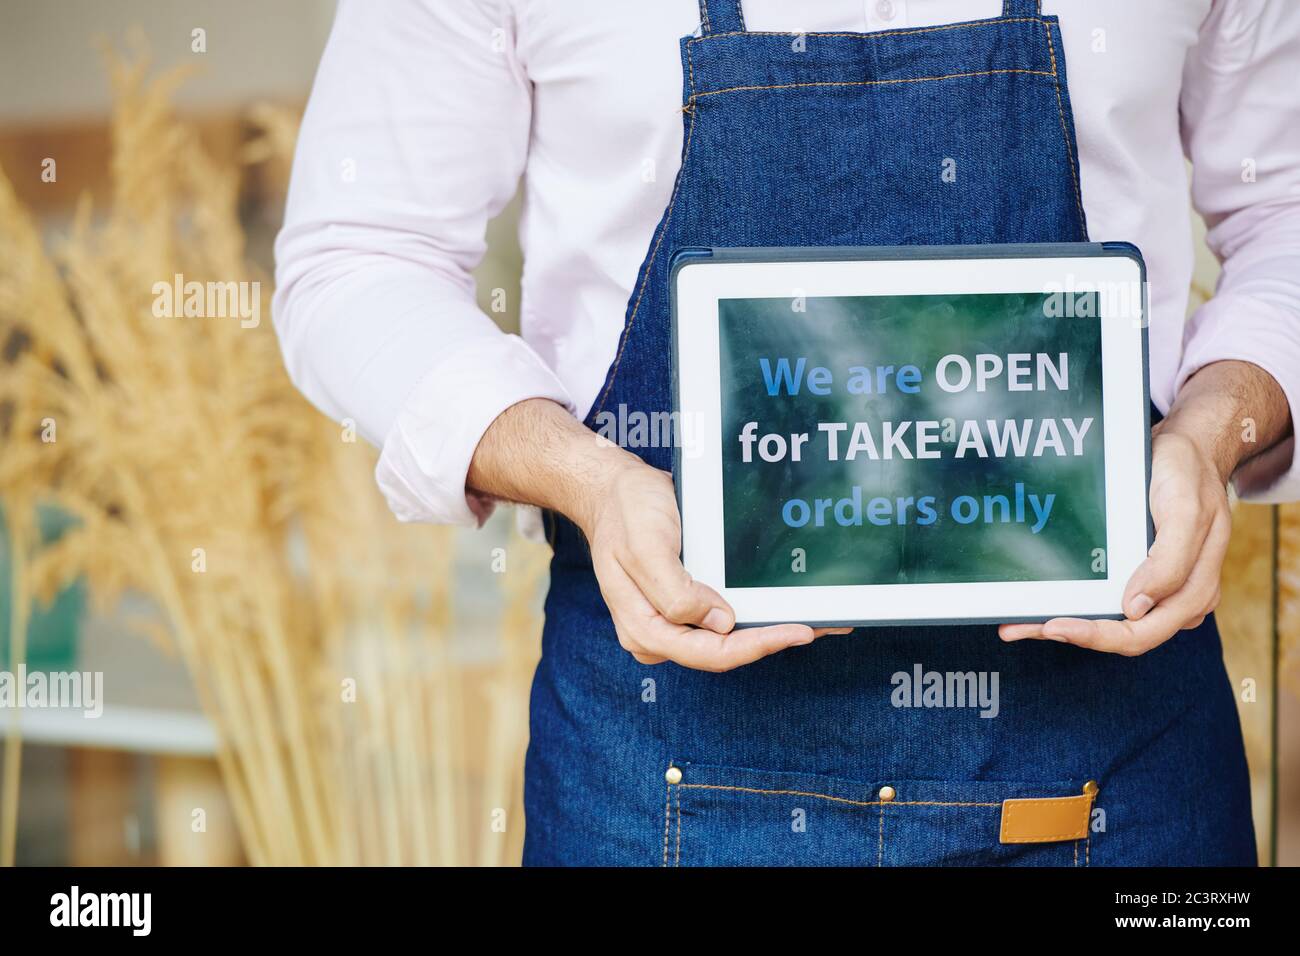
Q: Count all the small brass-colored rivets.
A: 3